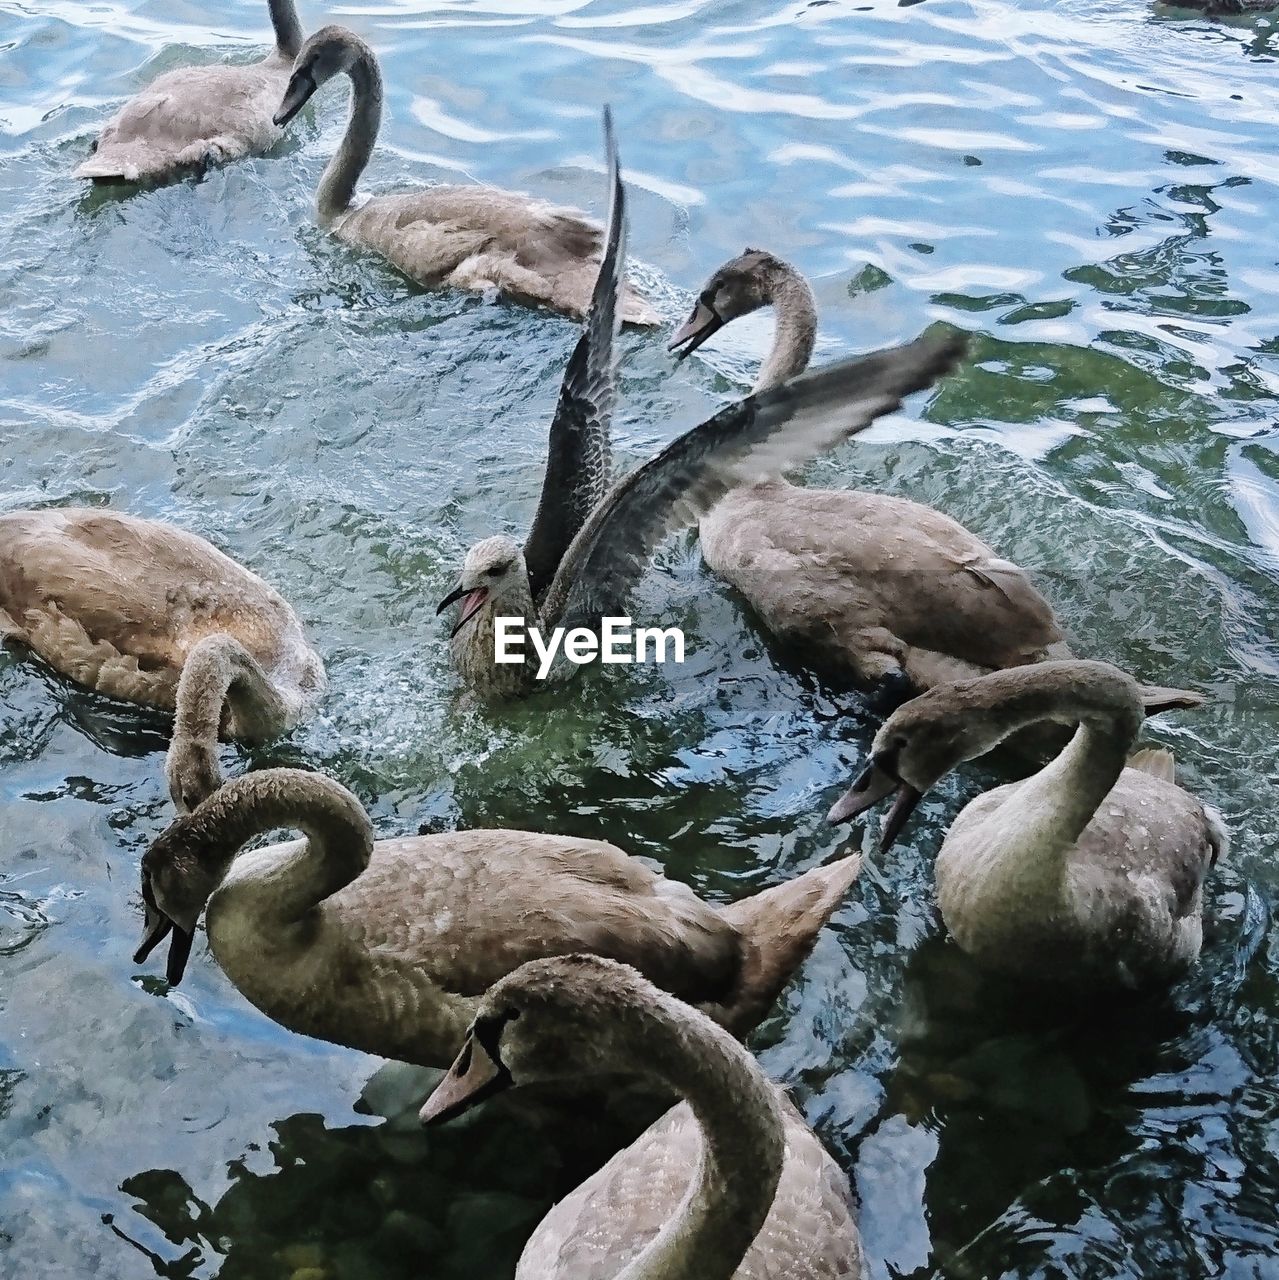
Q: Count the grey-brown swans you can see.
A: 7